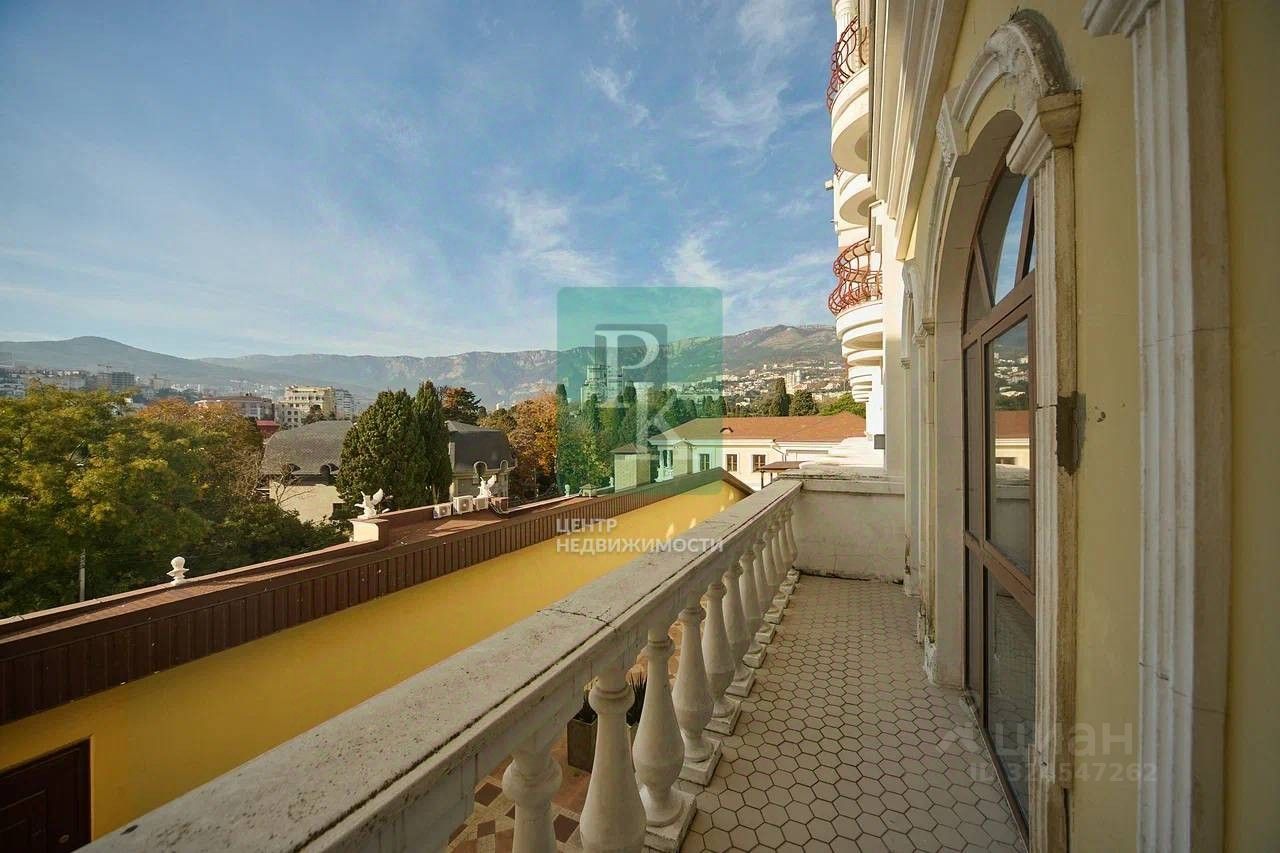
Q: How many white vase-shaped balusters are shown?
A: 12